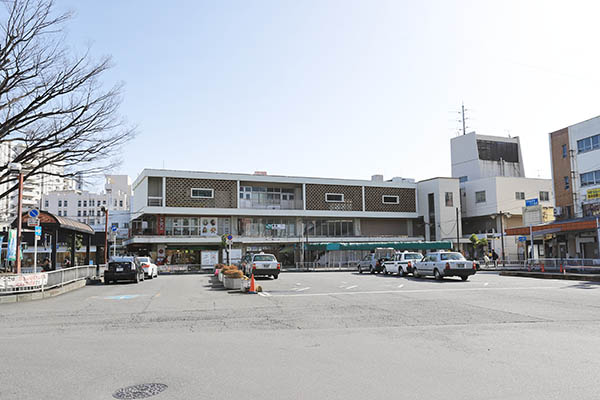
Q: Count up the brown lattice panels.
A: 3